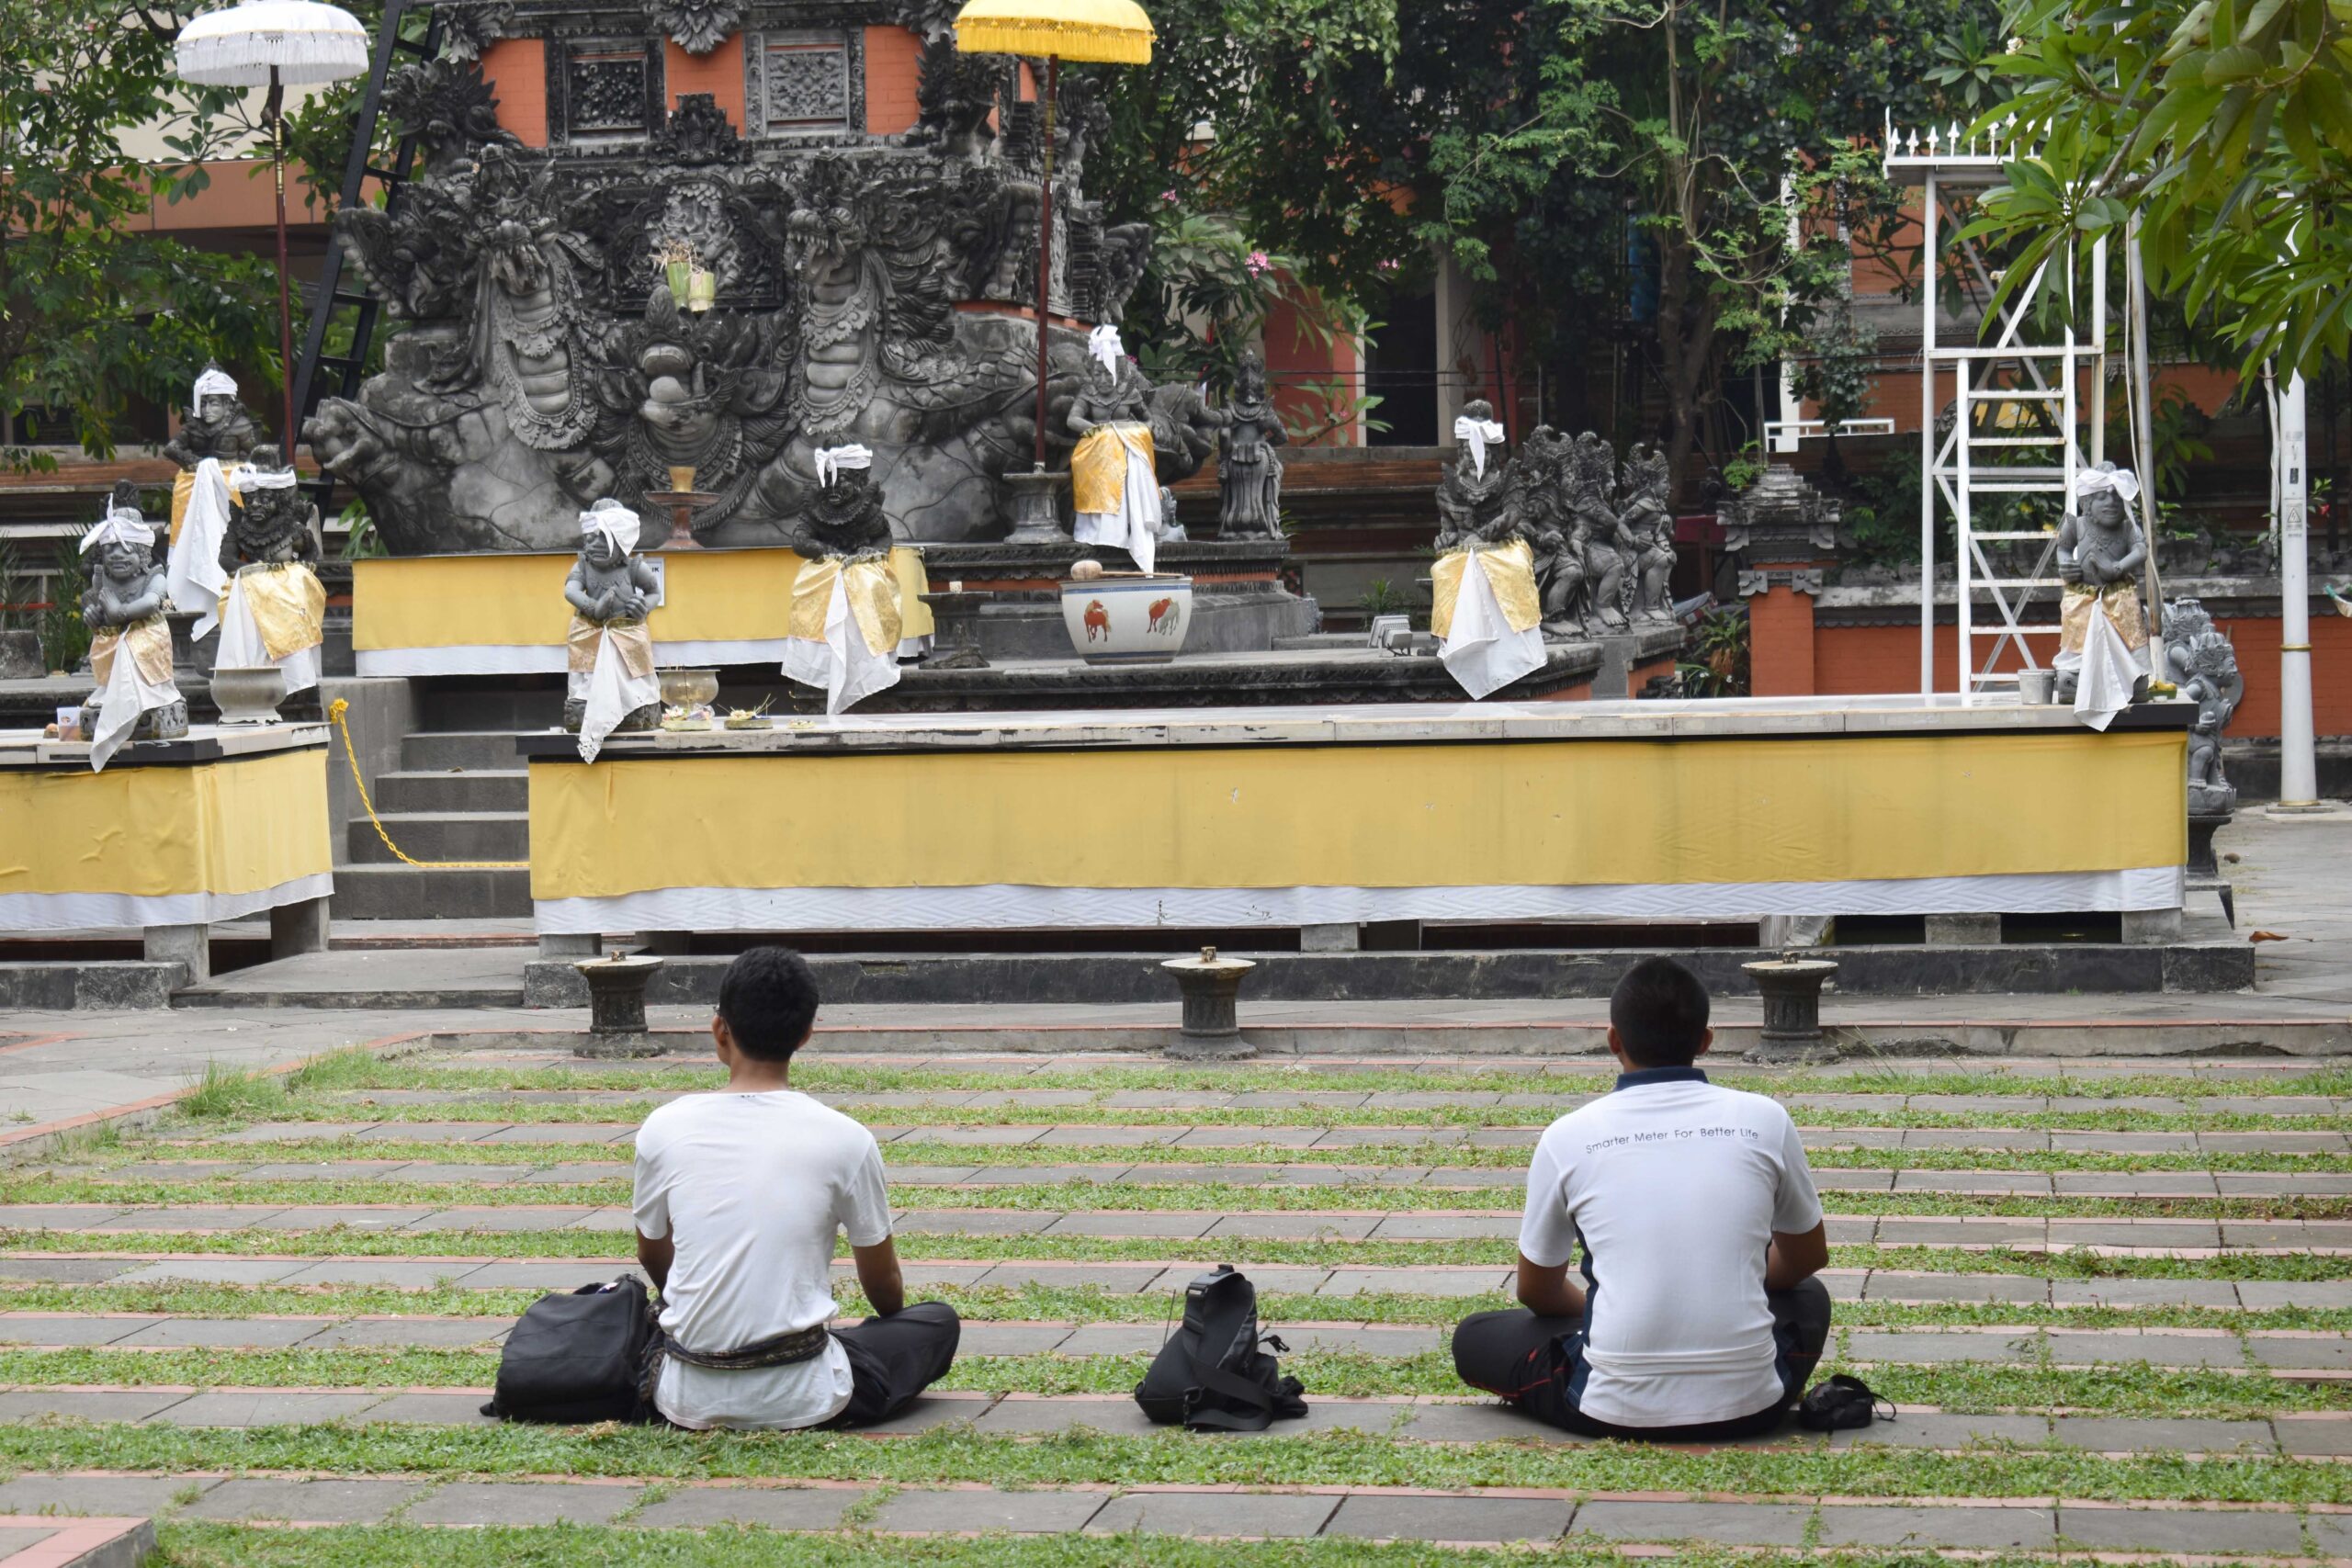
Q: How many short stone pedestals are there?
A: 3